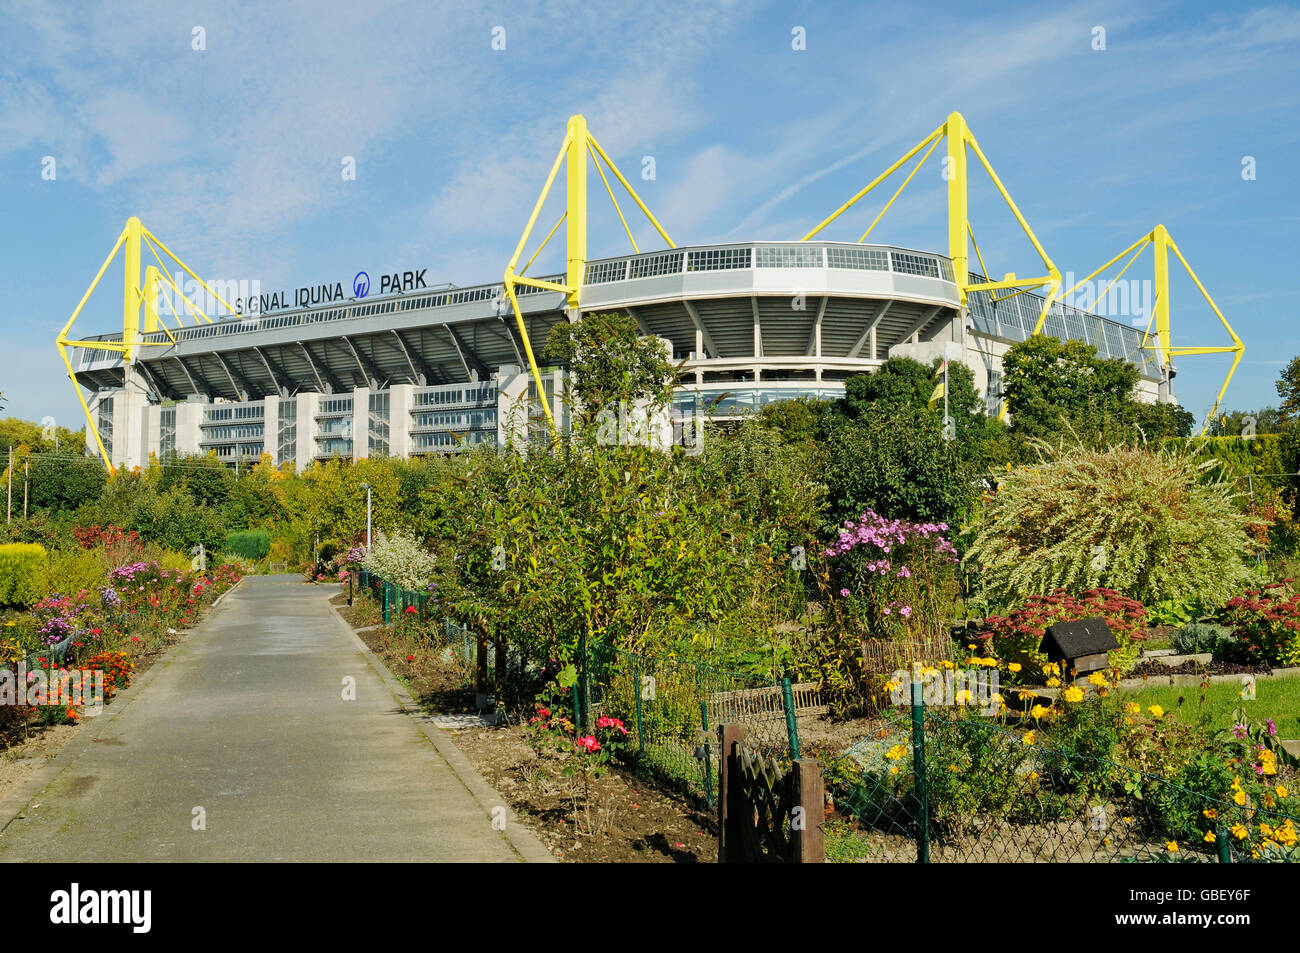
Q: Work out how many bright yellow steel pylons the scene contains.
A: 5